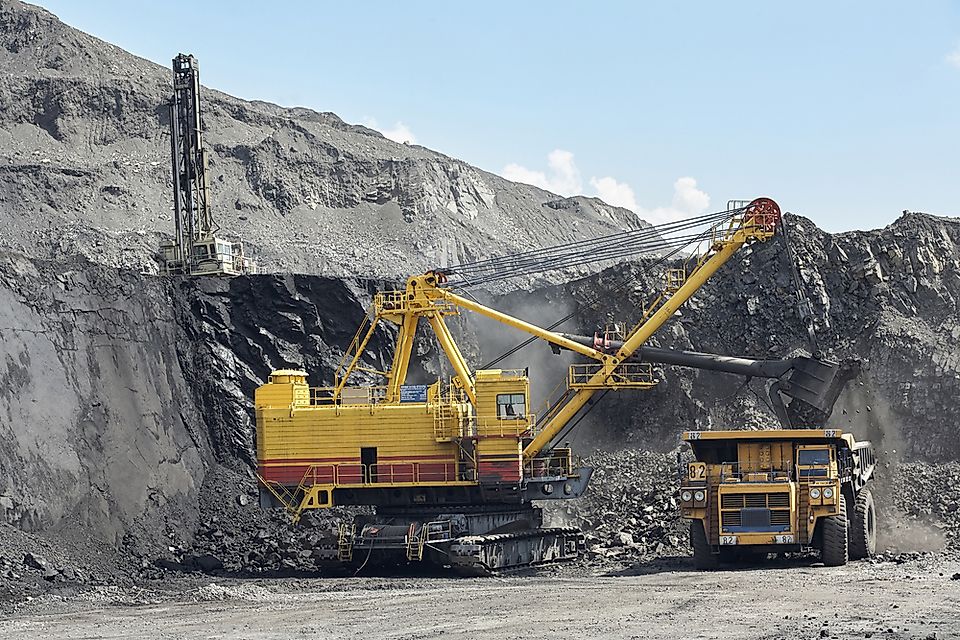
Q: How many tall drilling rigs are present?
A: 1